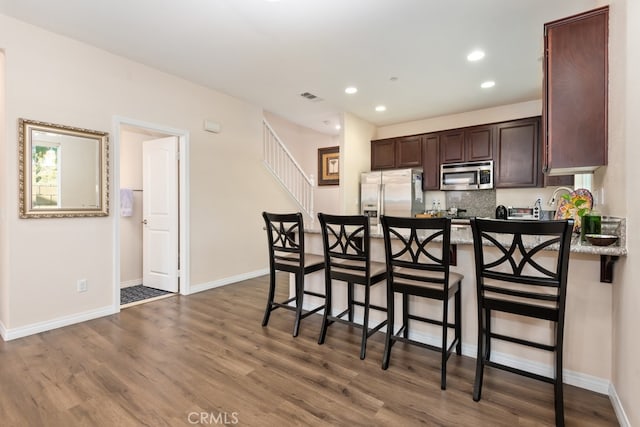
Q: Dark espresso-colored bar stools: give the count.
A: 4